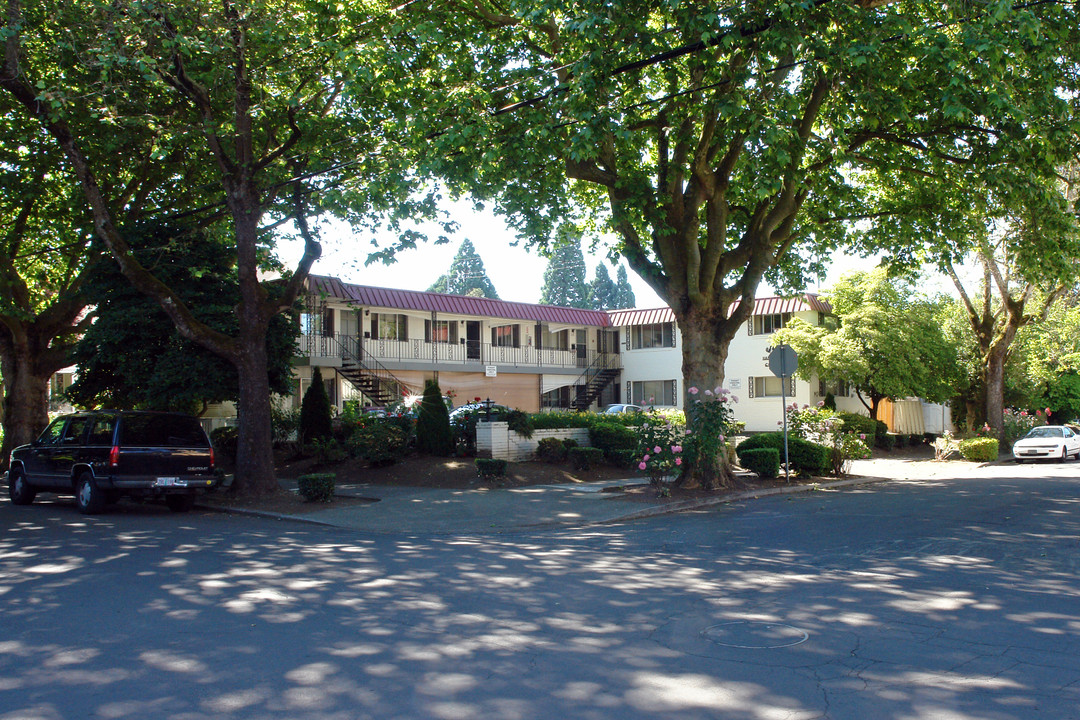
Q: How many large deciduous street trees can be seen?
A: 4